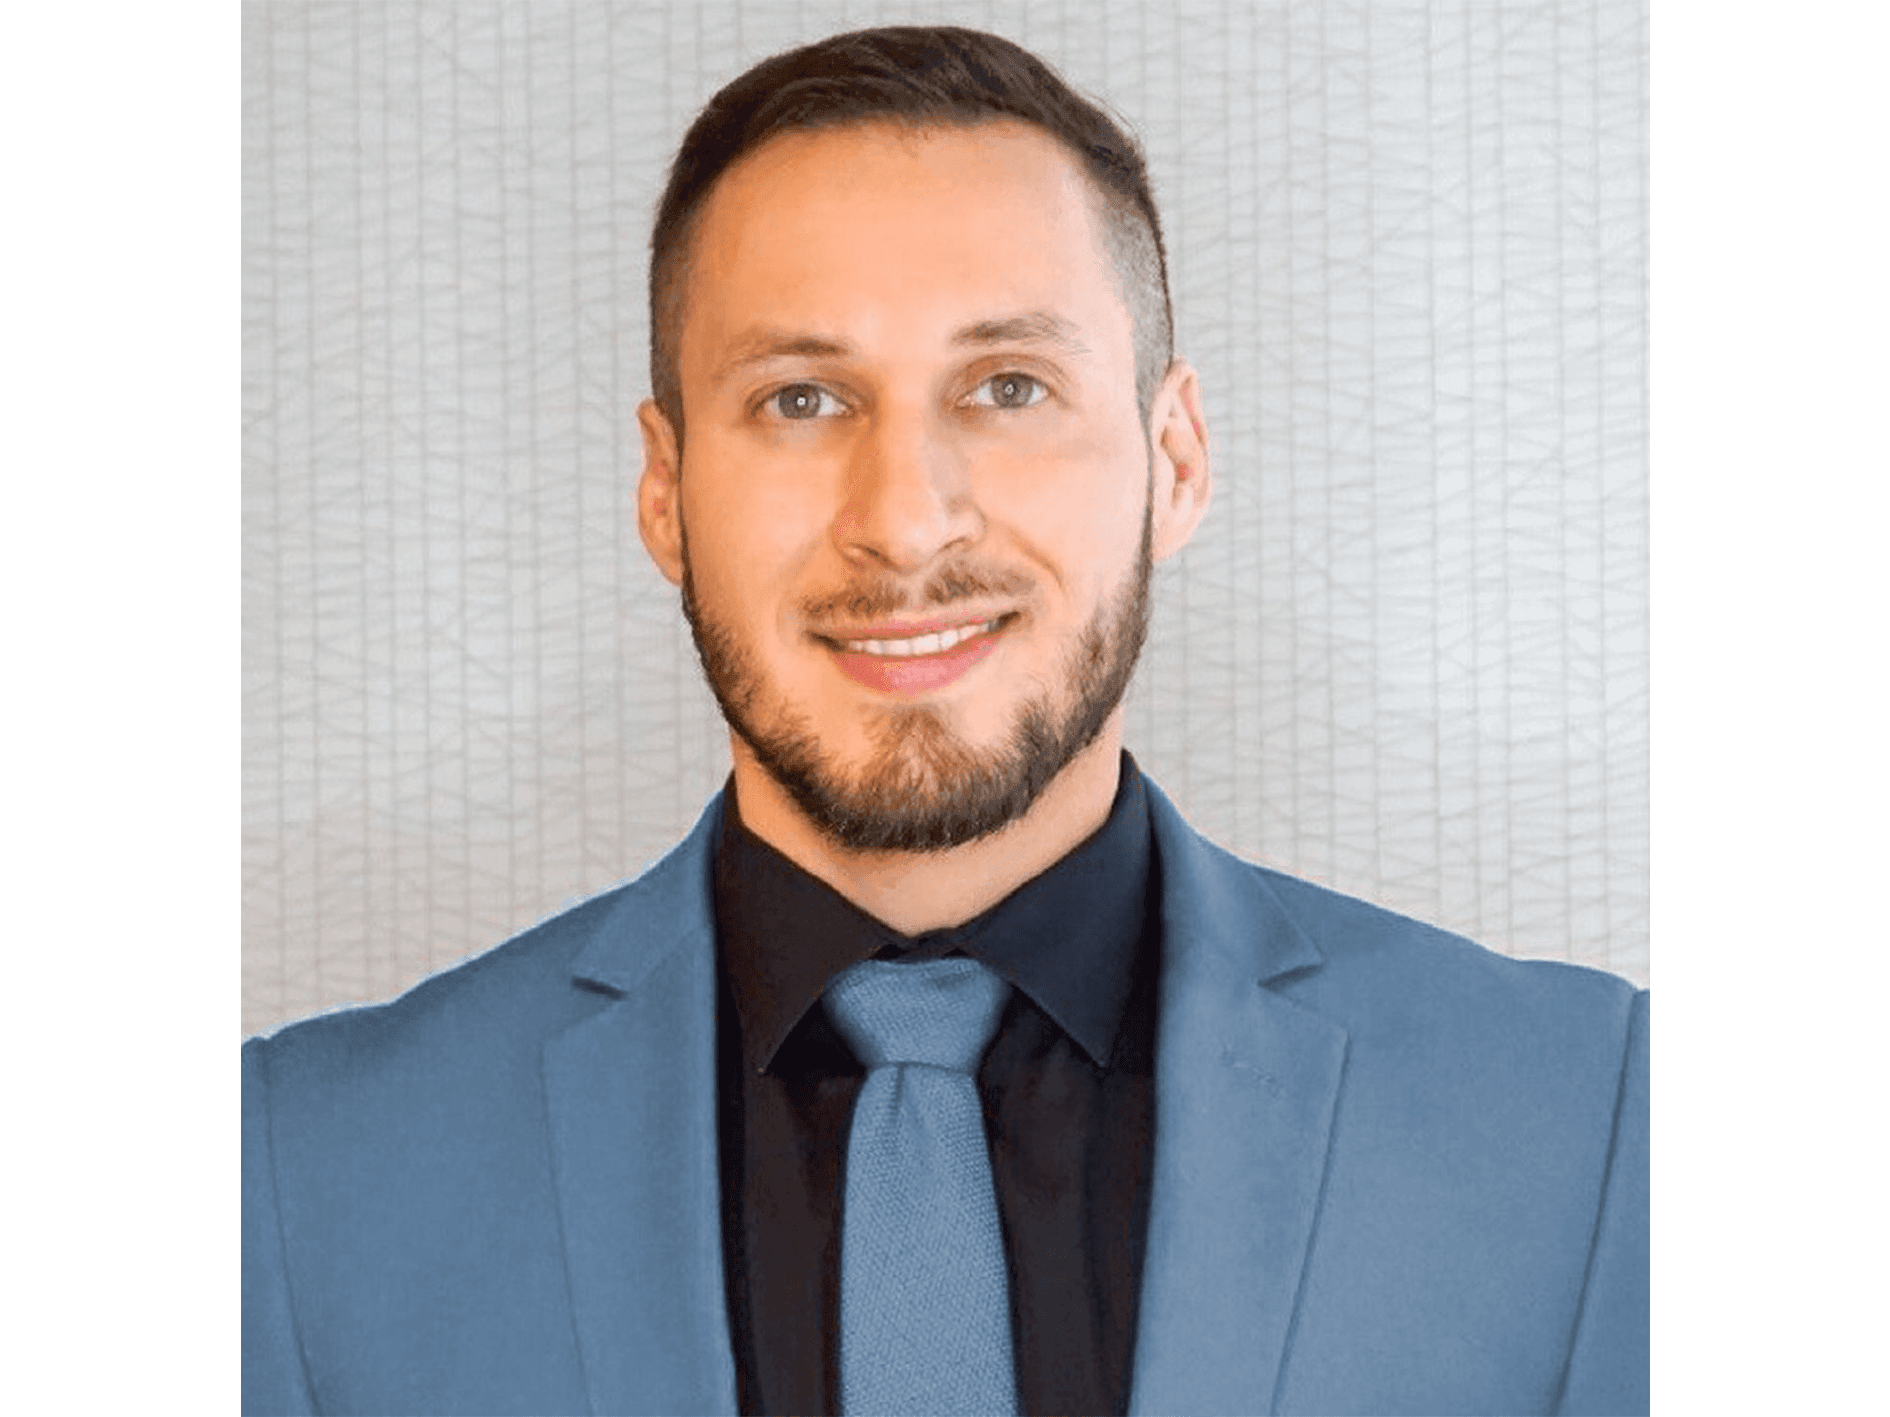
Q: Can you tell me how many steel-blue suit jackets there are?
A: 1